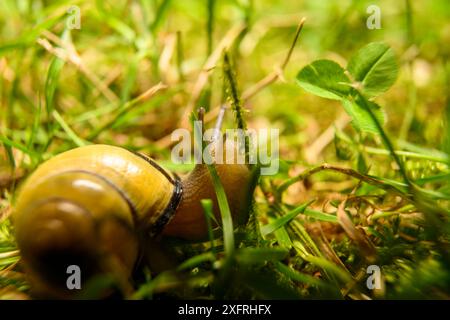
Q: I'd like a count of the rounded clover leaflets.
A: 3